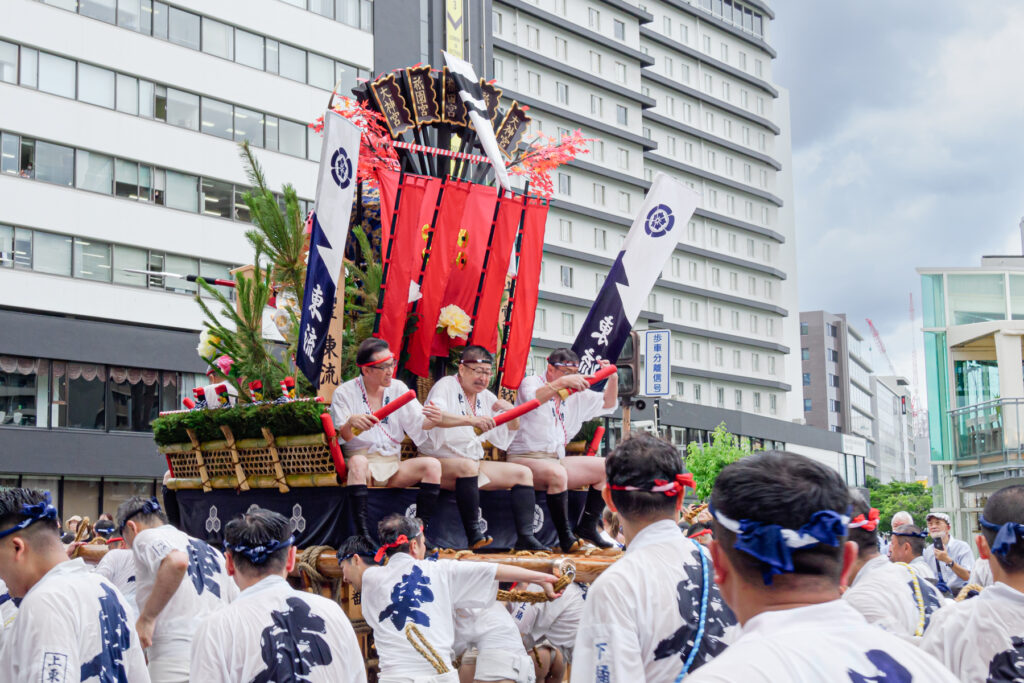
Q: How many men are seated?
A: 3